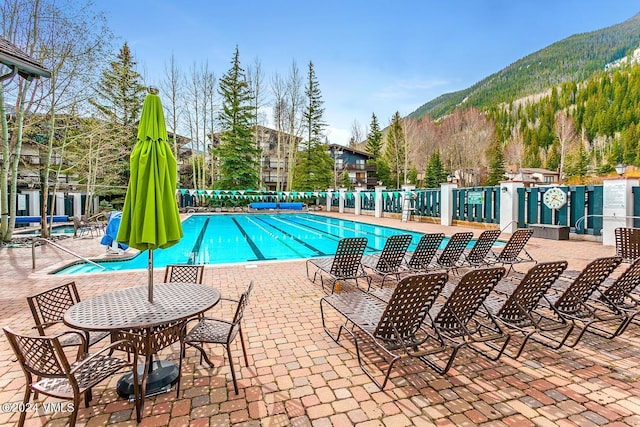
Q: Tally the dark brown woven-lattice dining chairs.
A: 4